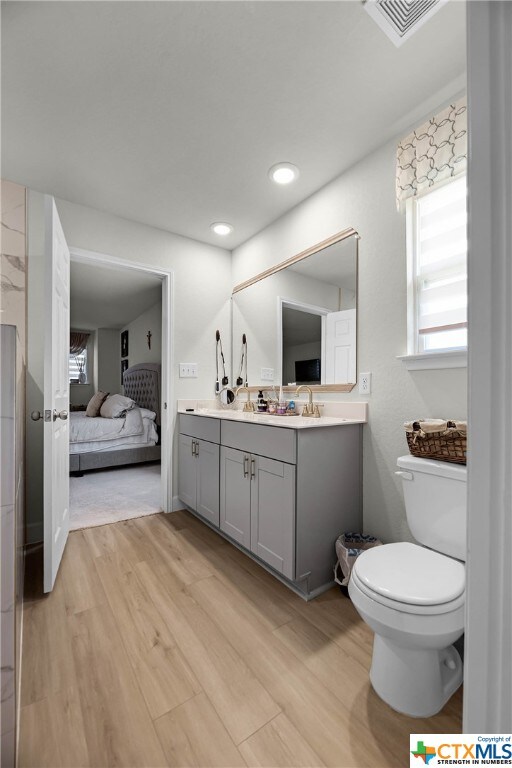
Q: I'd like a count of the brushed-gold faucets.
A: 2